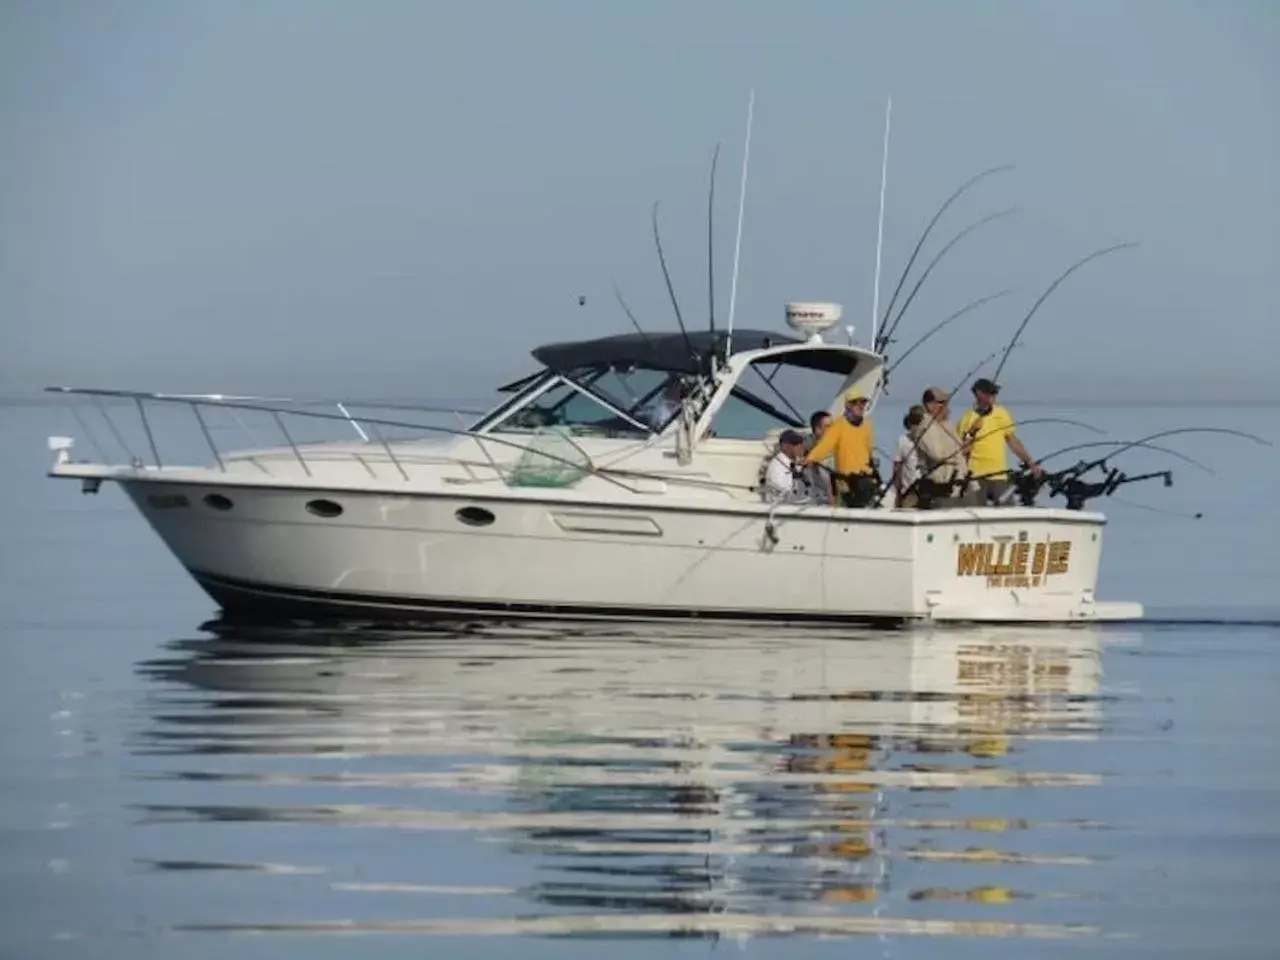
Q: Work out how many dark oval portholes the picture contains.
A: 3